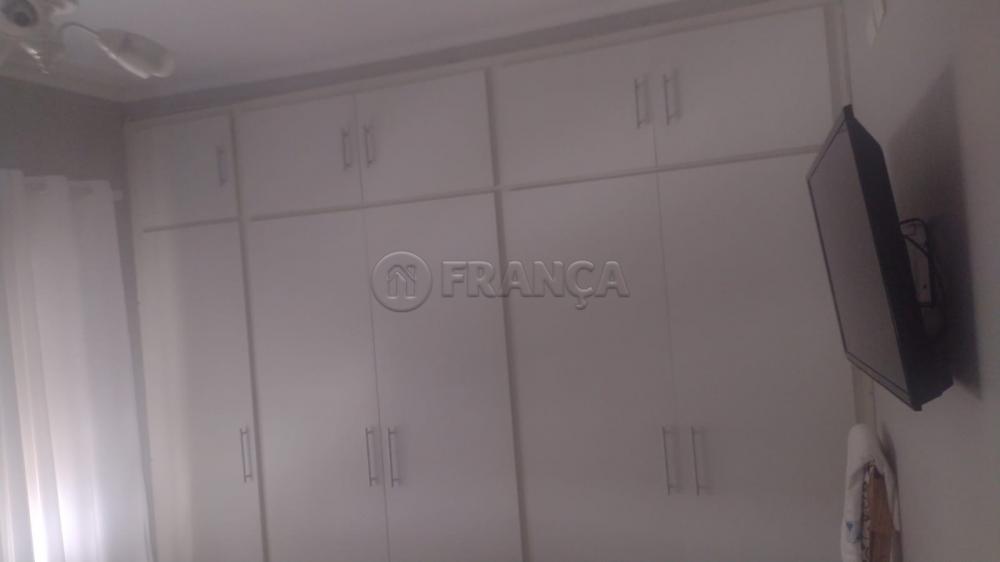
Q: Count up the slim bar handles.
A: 10